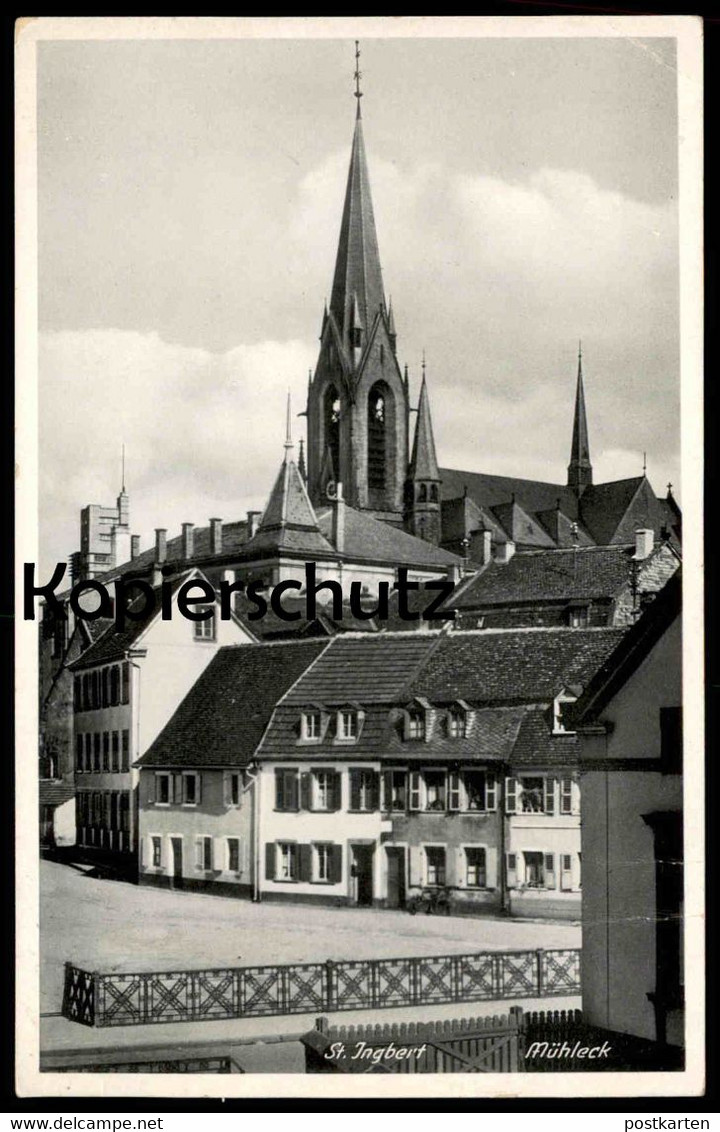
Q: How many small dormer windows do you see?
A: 5